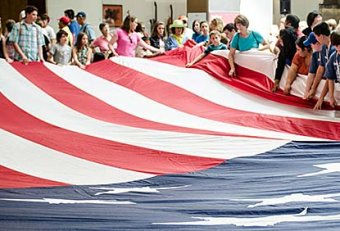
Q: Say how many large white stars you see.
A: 5